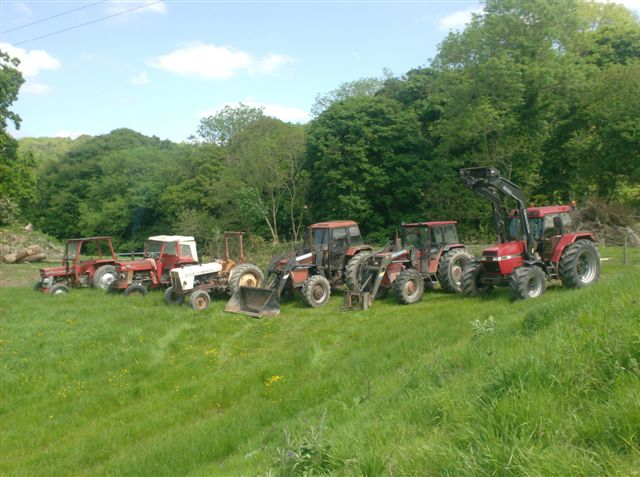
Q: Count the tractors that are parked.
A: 6